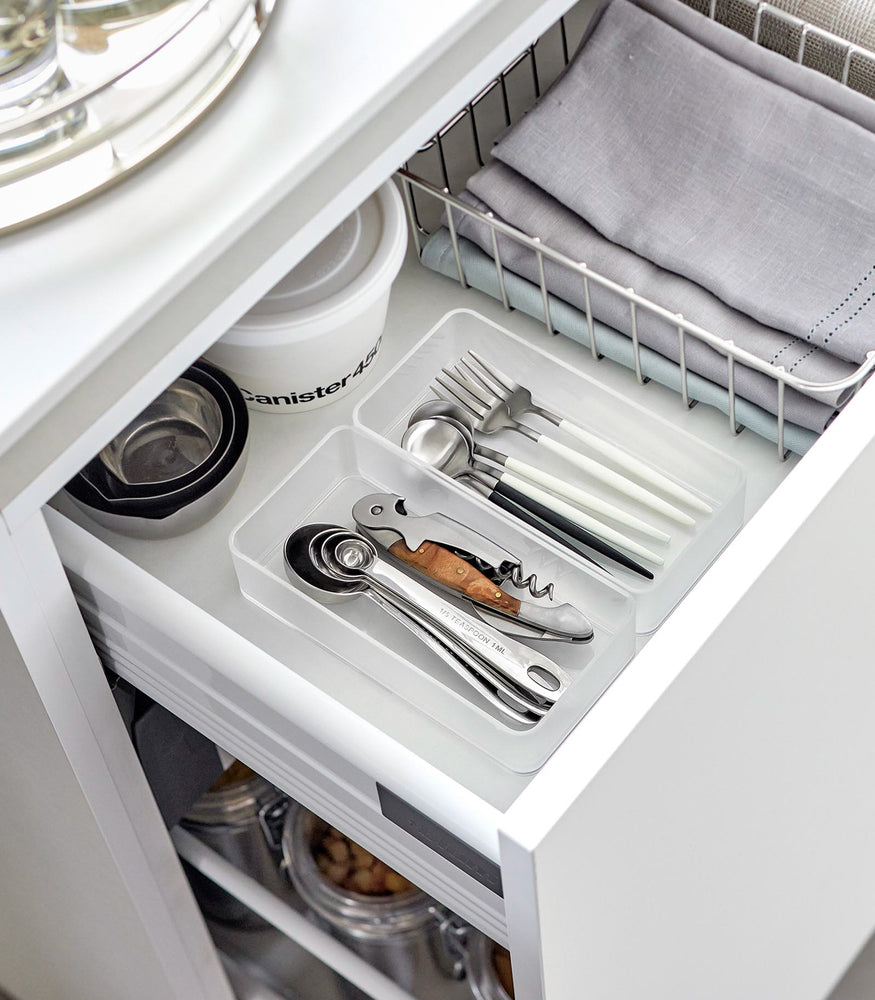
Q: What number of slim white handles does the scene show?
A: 4